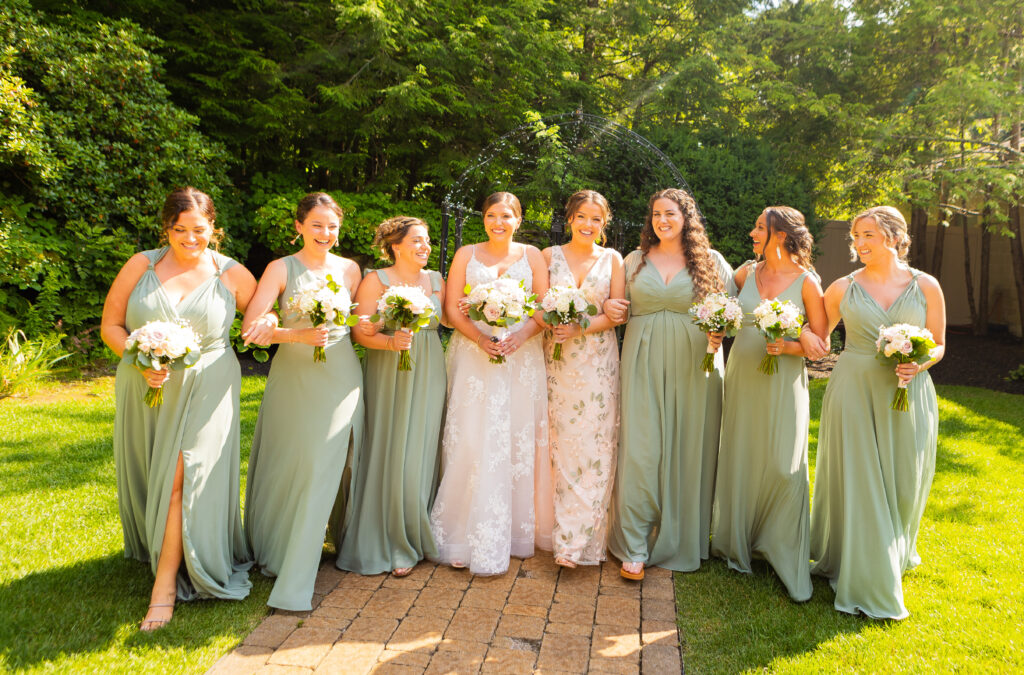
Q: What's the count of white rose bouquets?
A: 8